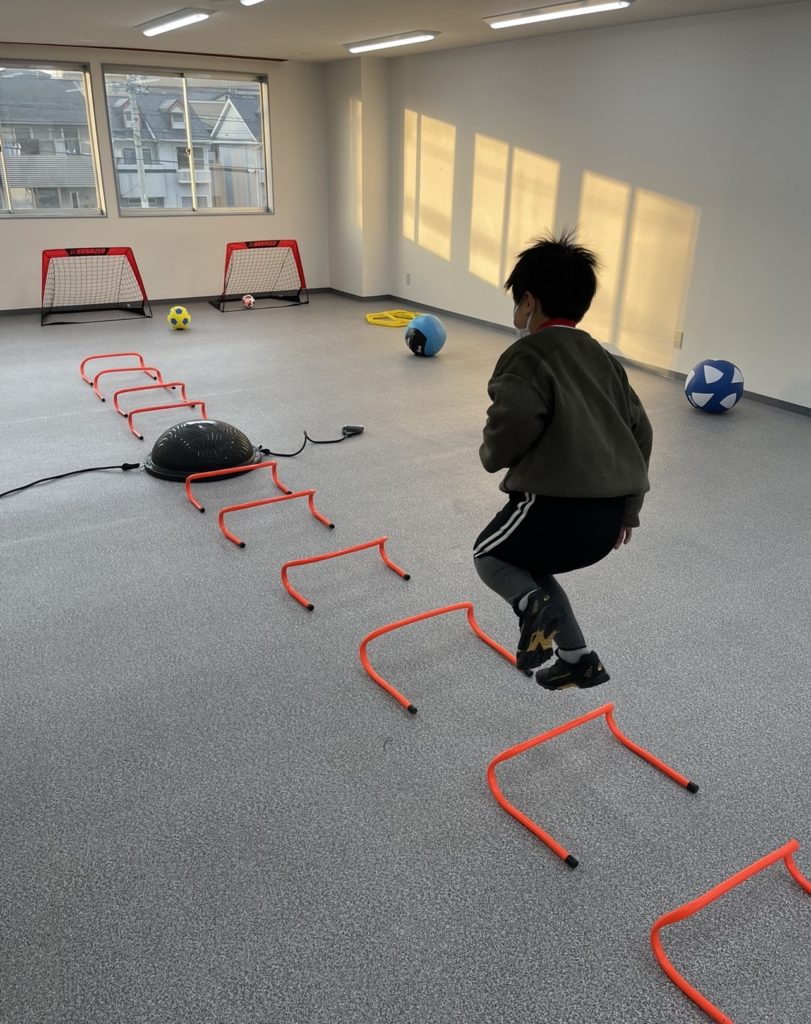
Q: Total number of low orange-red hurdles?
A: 10